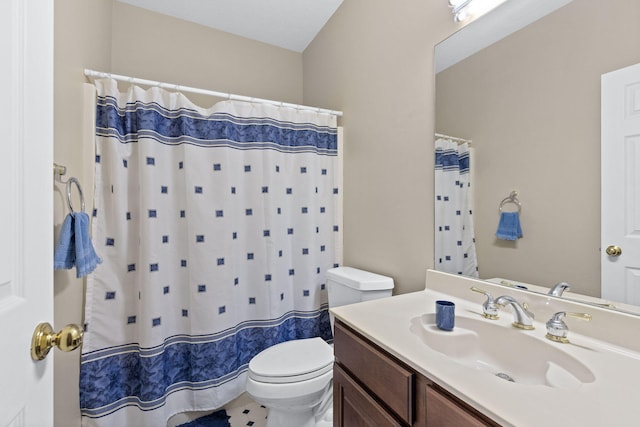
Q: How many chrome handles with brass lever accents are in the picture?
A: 2